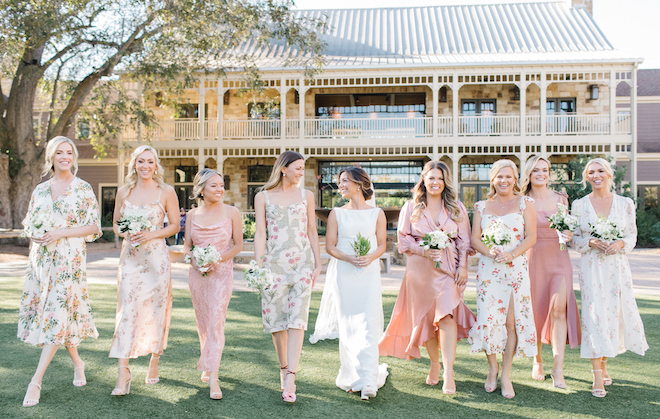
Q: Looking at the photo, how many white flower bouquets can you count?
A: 8